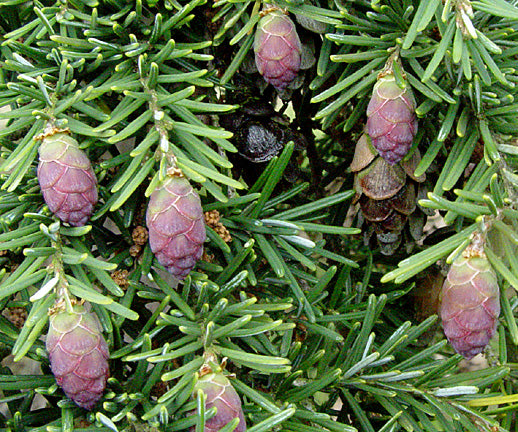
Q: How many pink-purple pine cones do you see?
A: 7